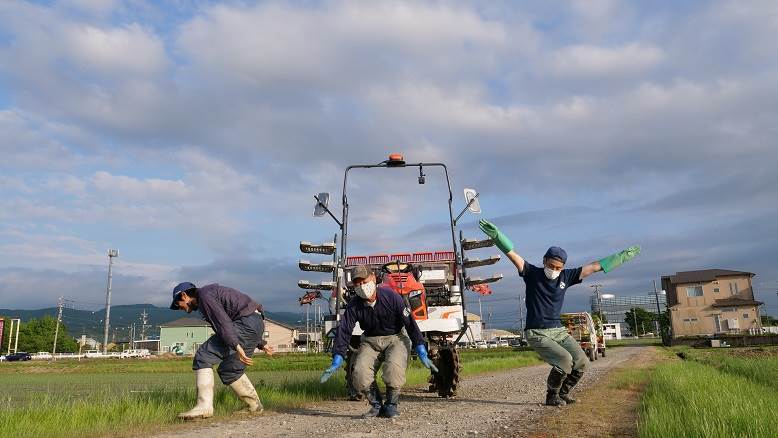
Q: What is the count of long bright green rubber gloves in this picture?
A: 2